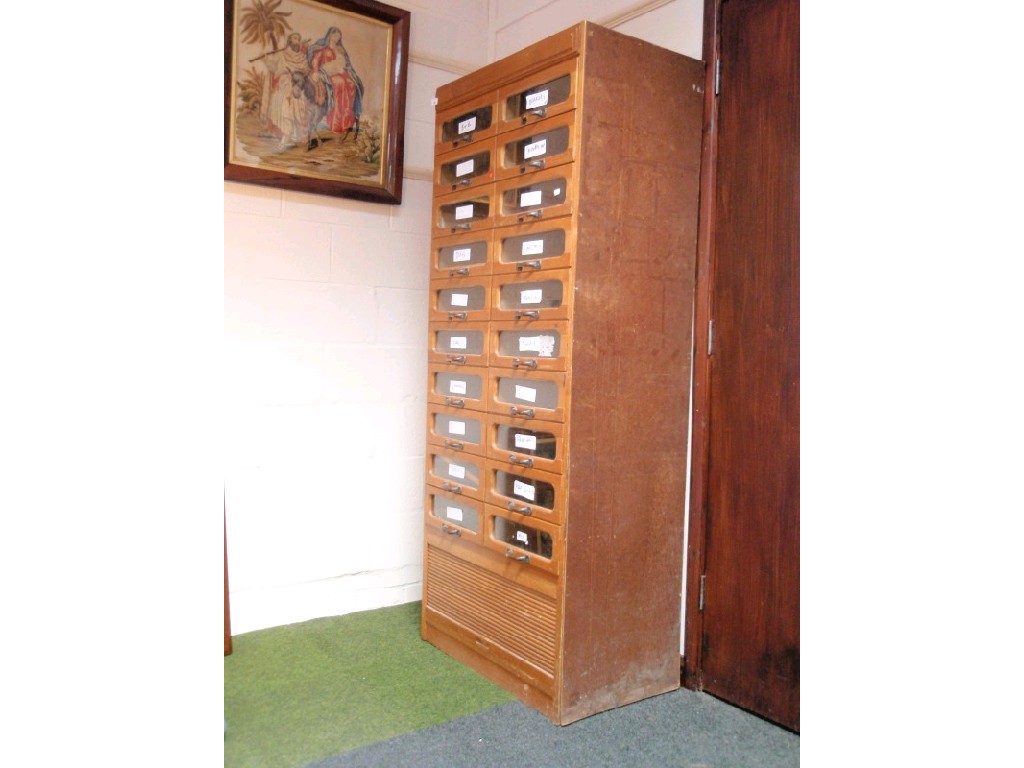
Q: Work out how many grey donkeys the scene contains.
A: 1